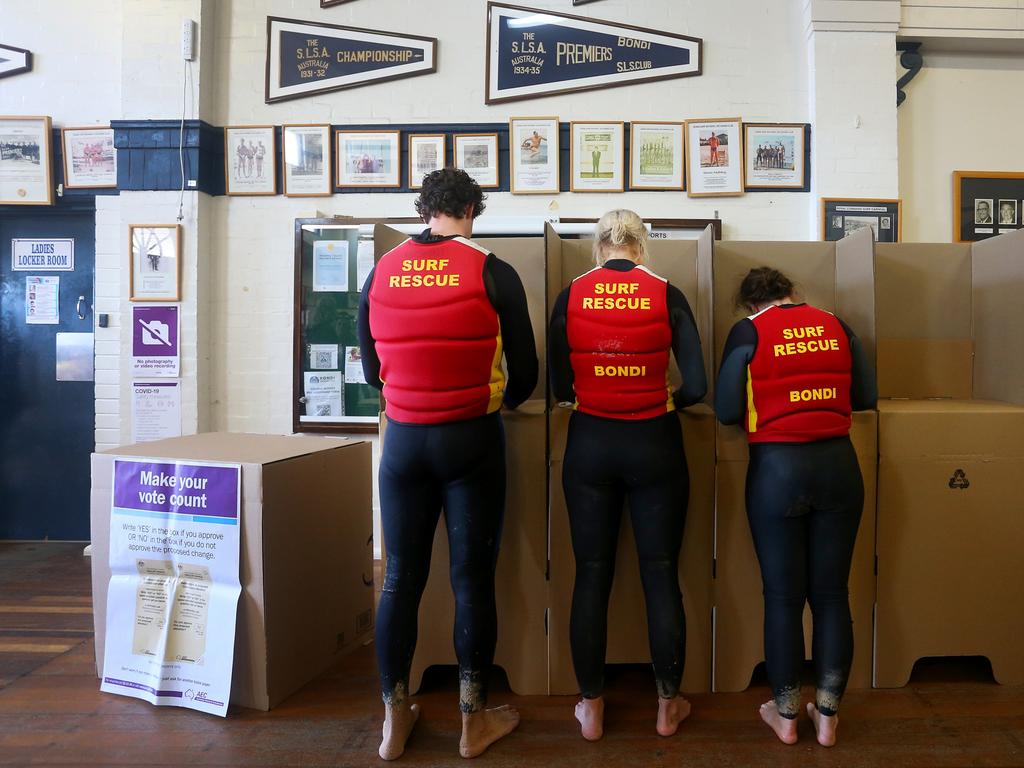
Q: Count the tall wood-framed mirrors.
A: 0